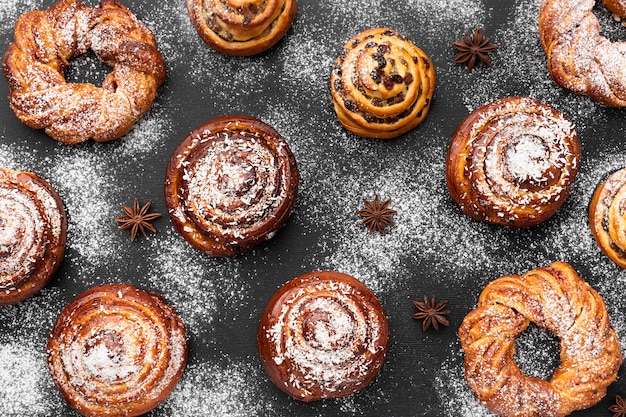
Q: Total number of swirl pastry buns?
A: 8